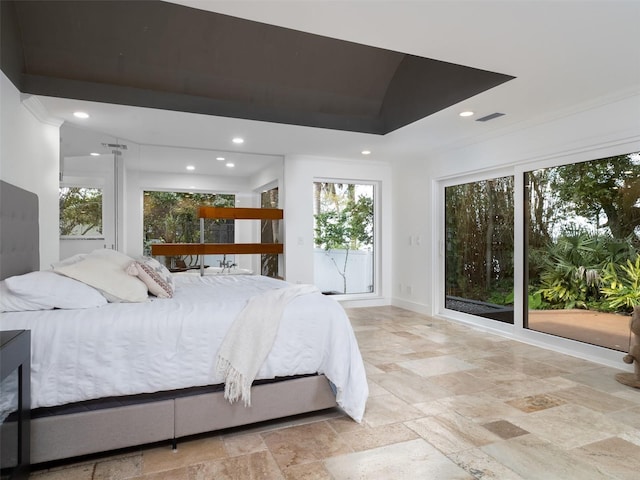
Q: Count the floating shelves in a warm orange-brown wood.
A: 2